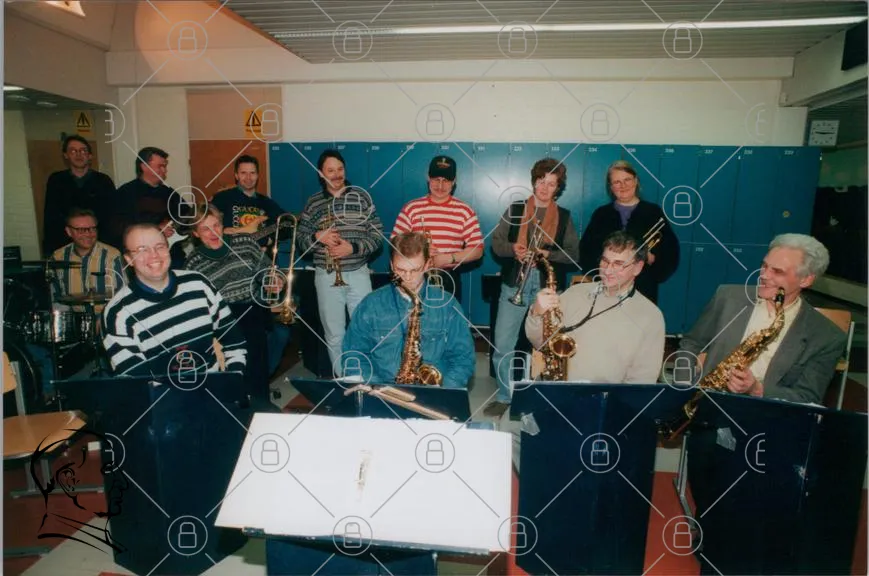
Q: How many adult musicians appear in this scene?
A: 13